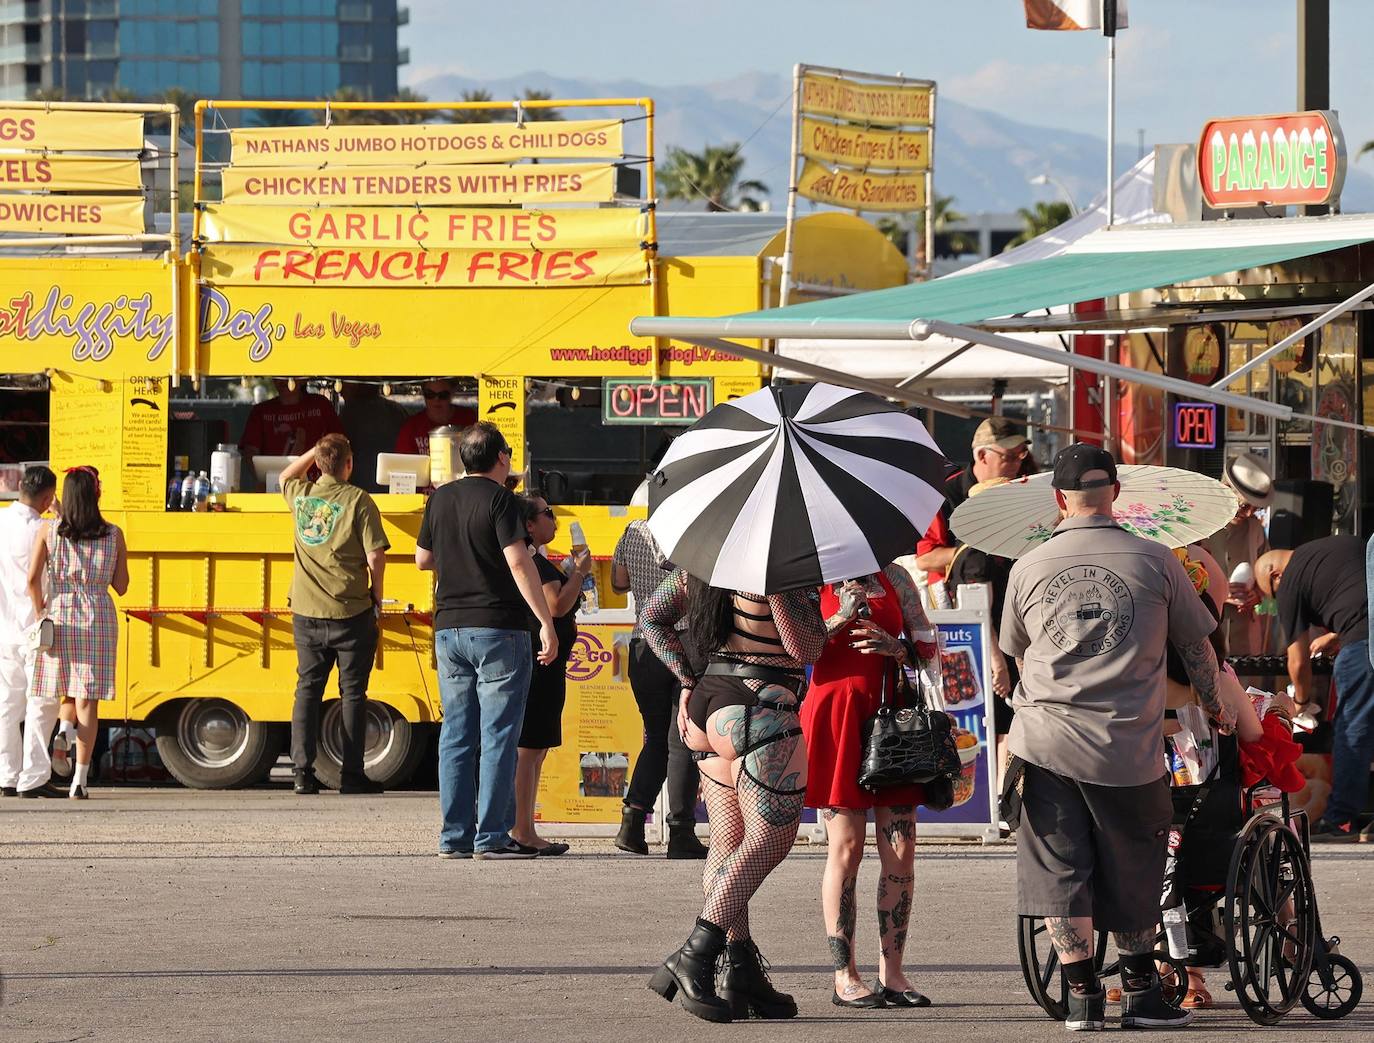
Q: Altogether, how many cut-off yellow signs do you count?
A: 3